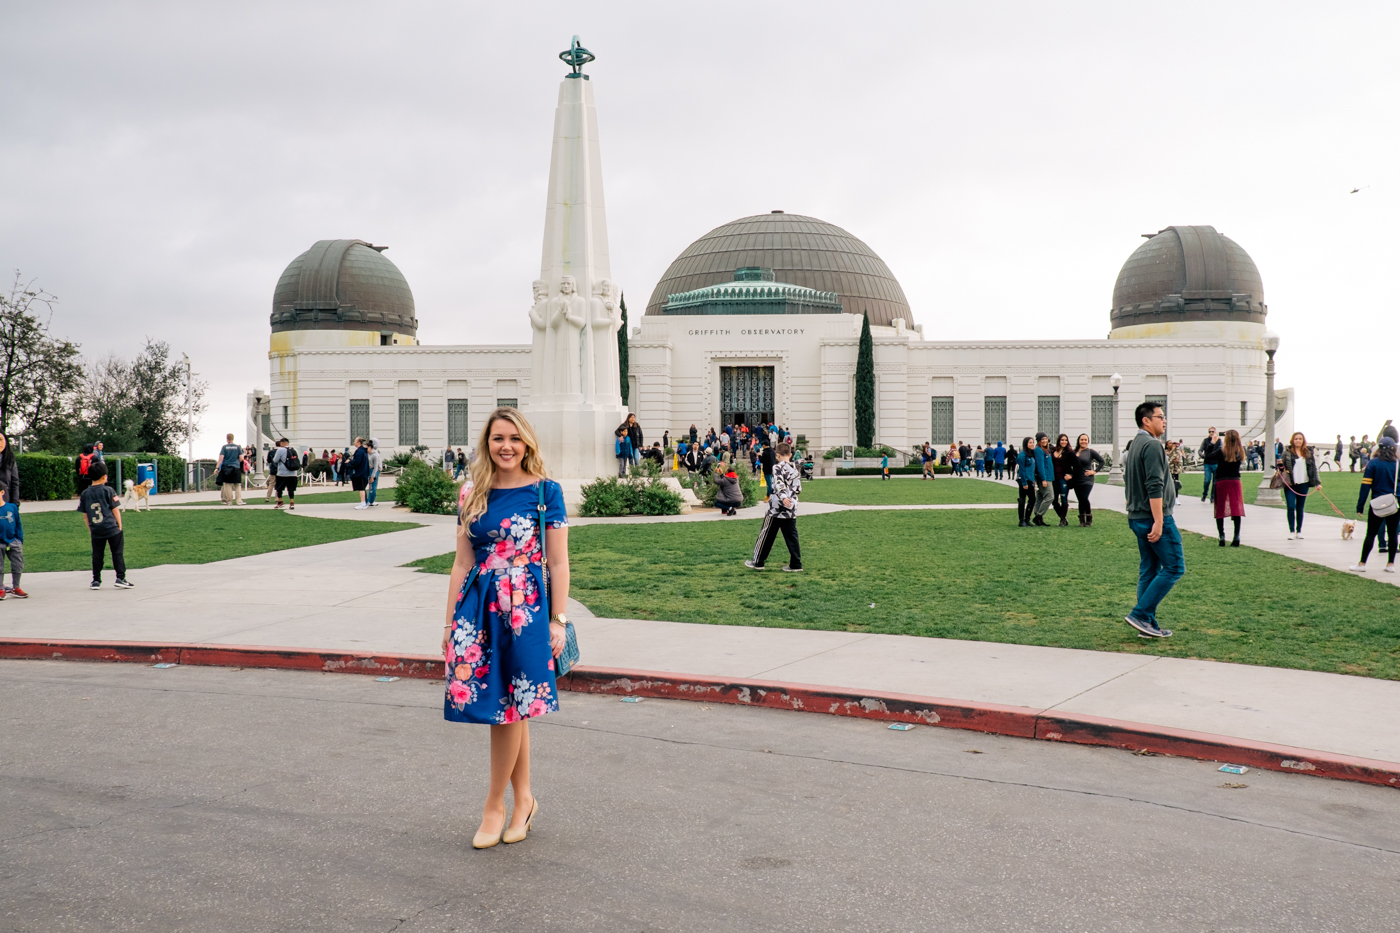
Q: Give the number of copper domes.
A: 3